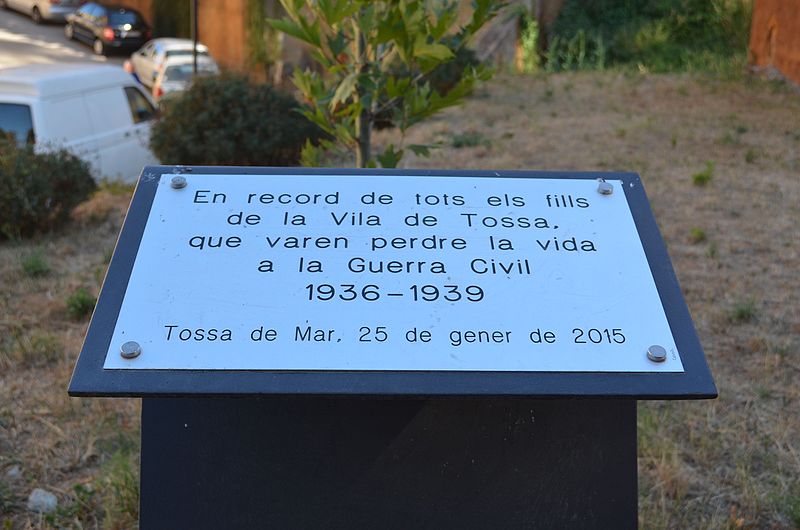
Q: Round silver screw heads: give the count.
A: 4